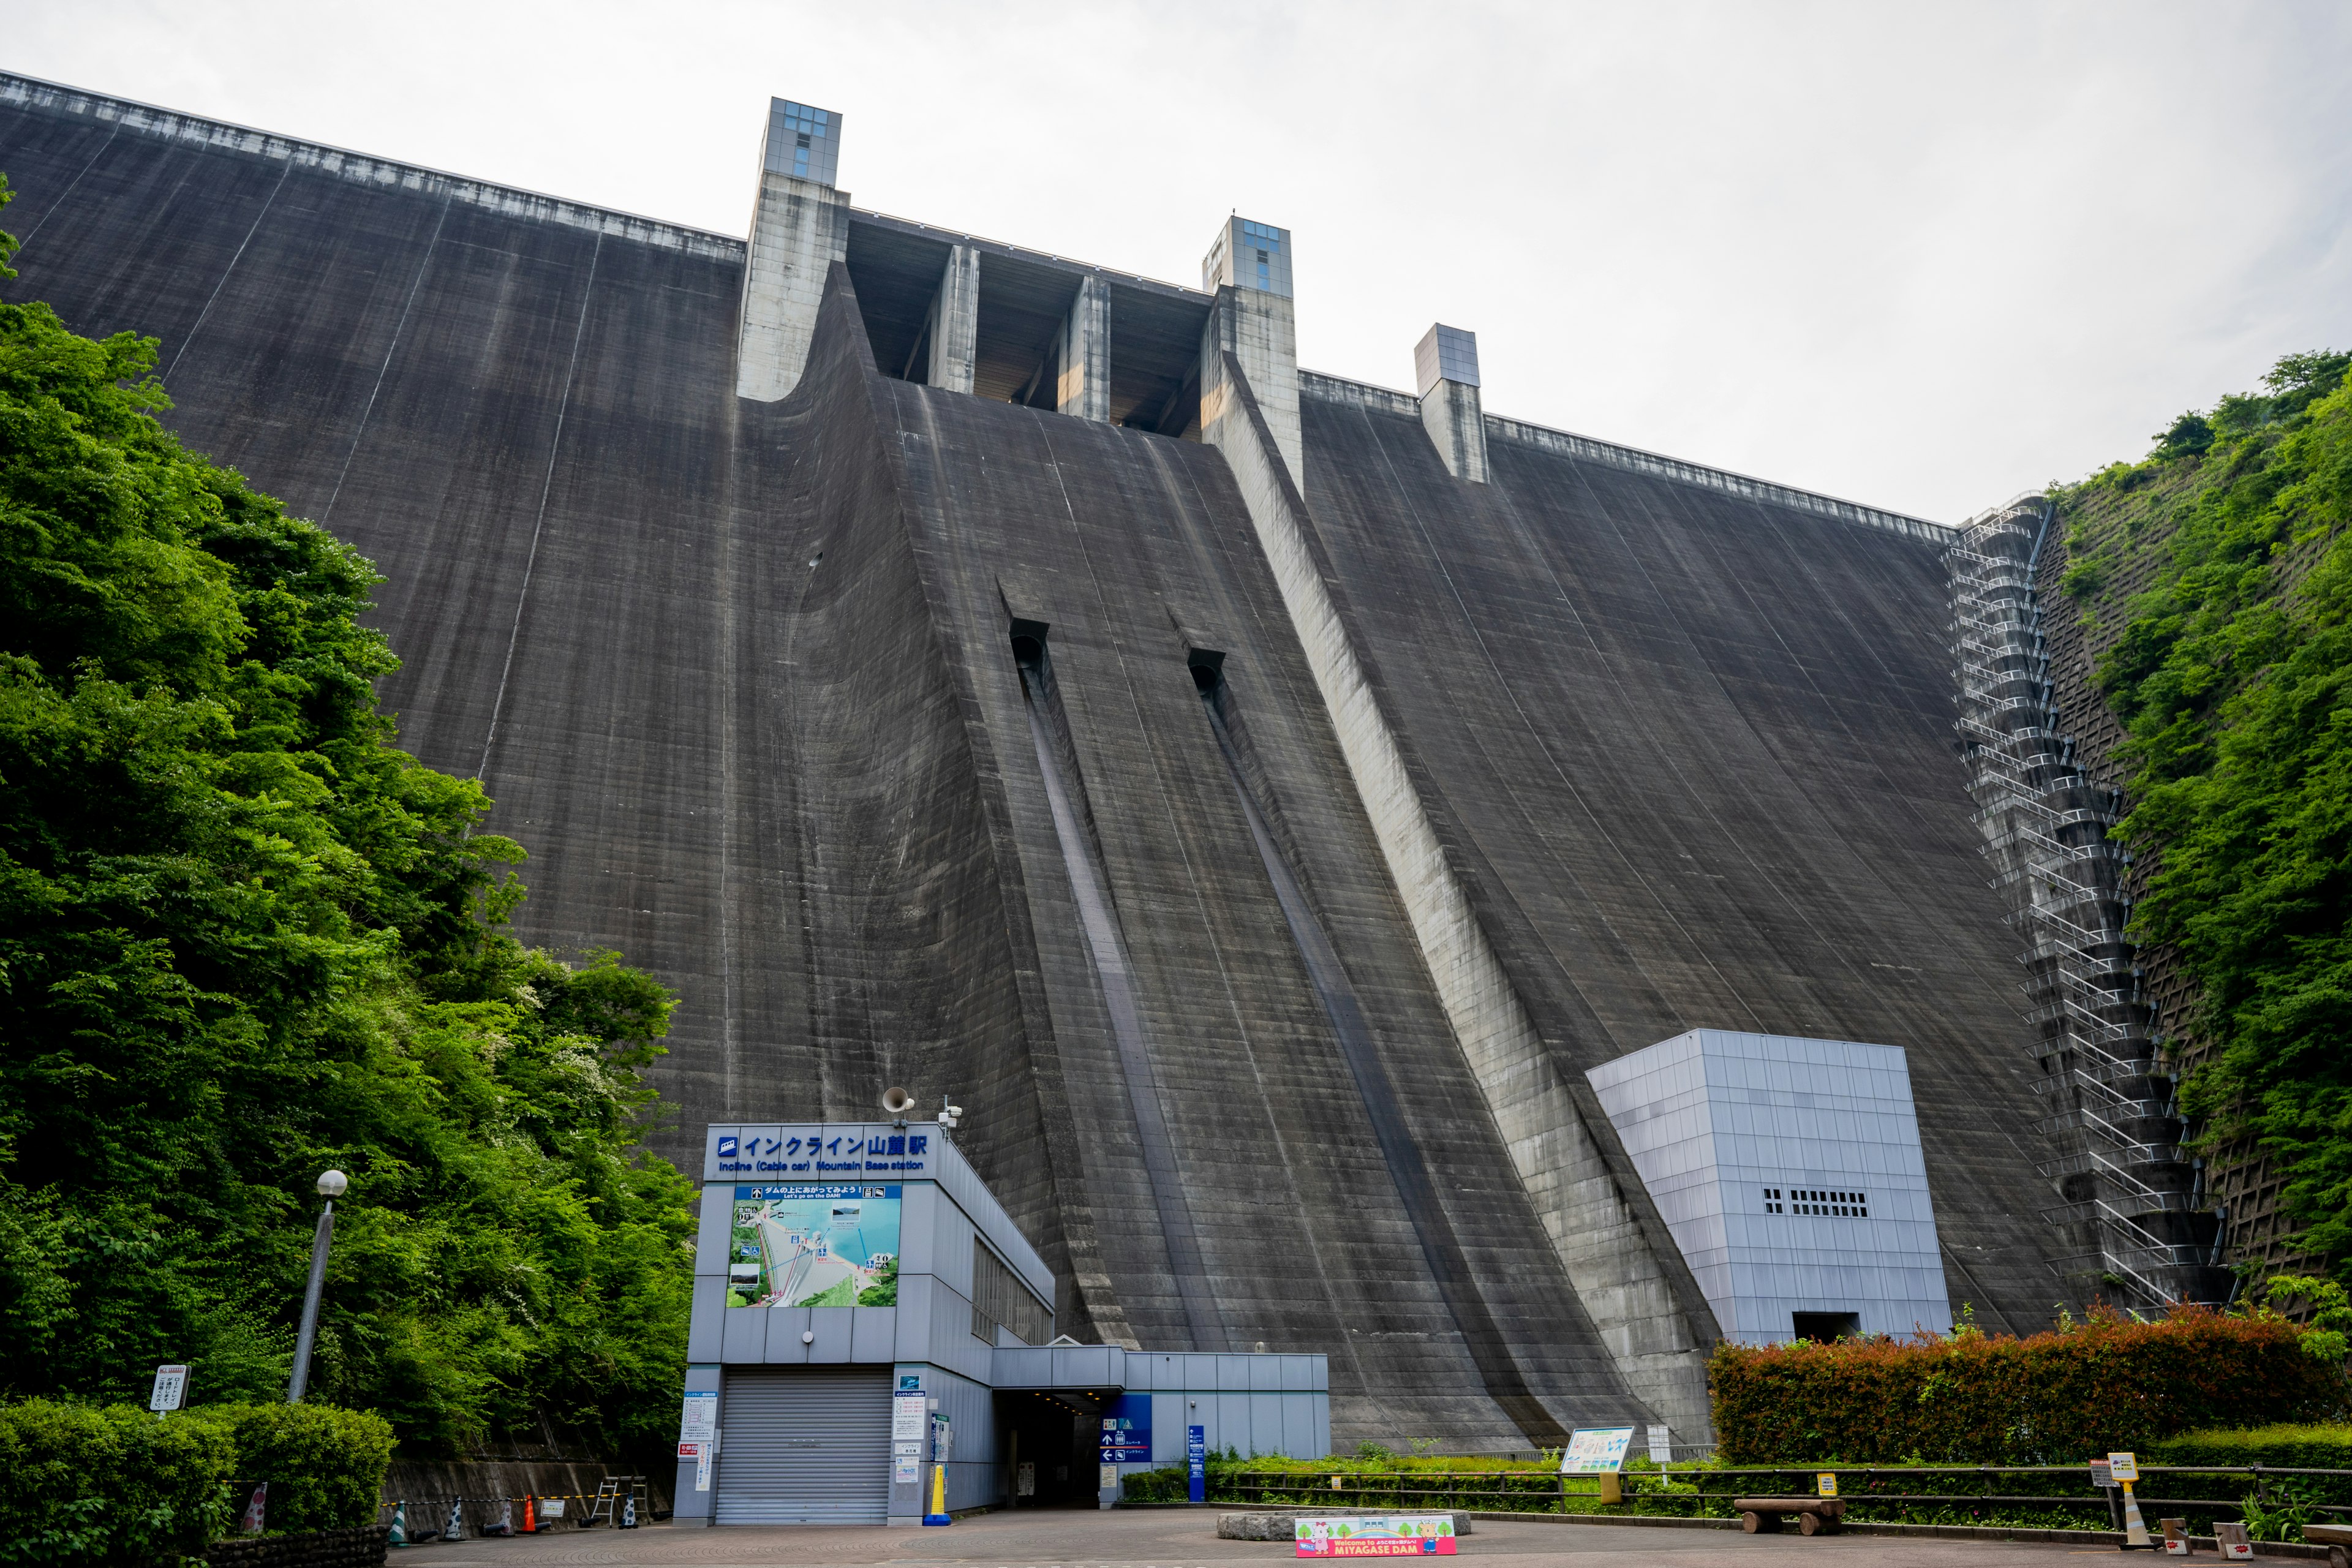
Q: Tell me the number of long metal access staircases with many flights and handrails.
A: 1